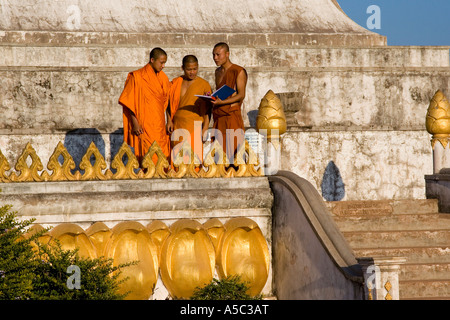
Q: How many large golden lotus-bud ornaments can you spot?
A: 2